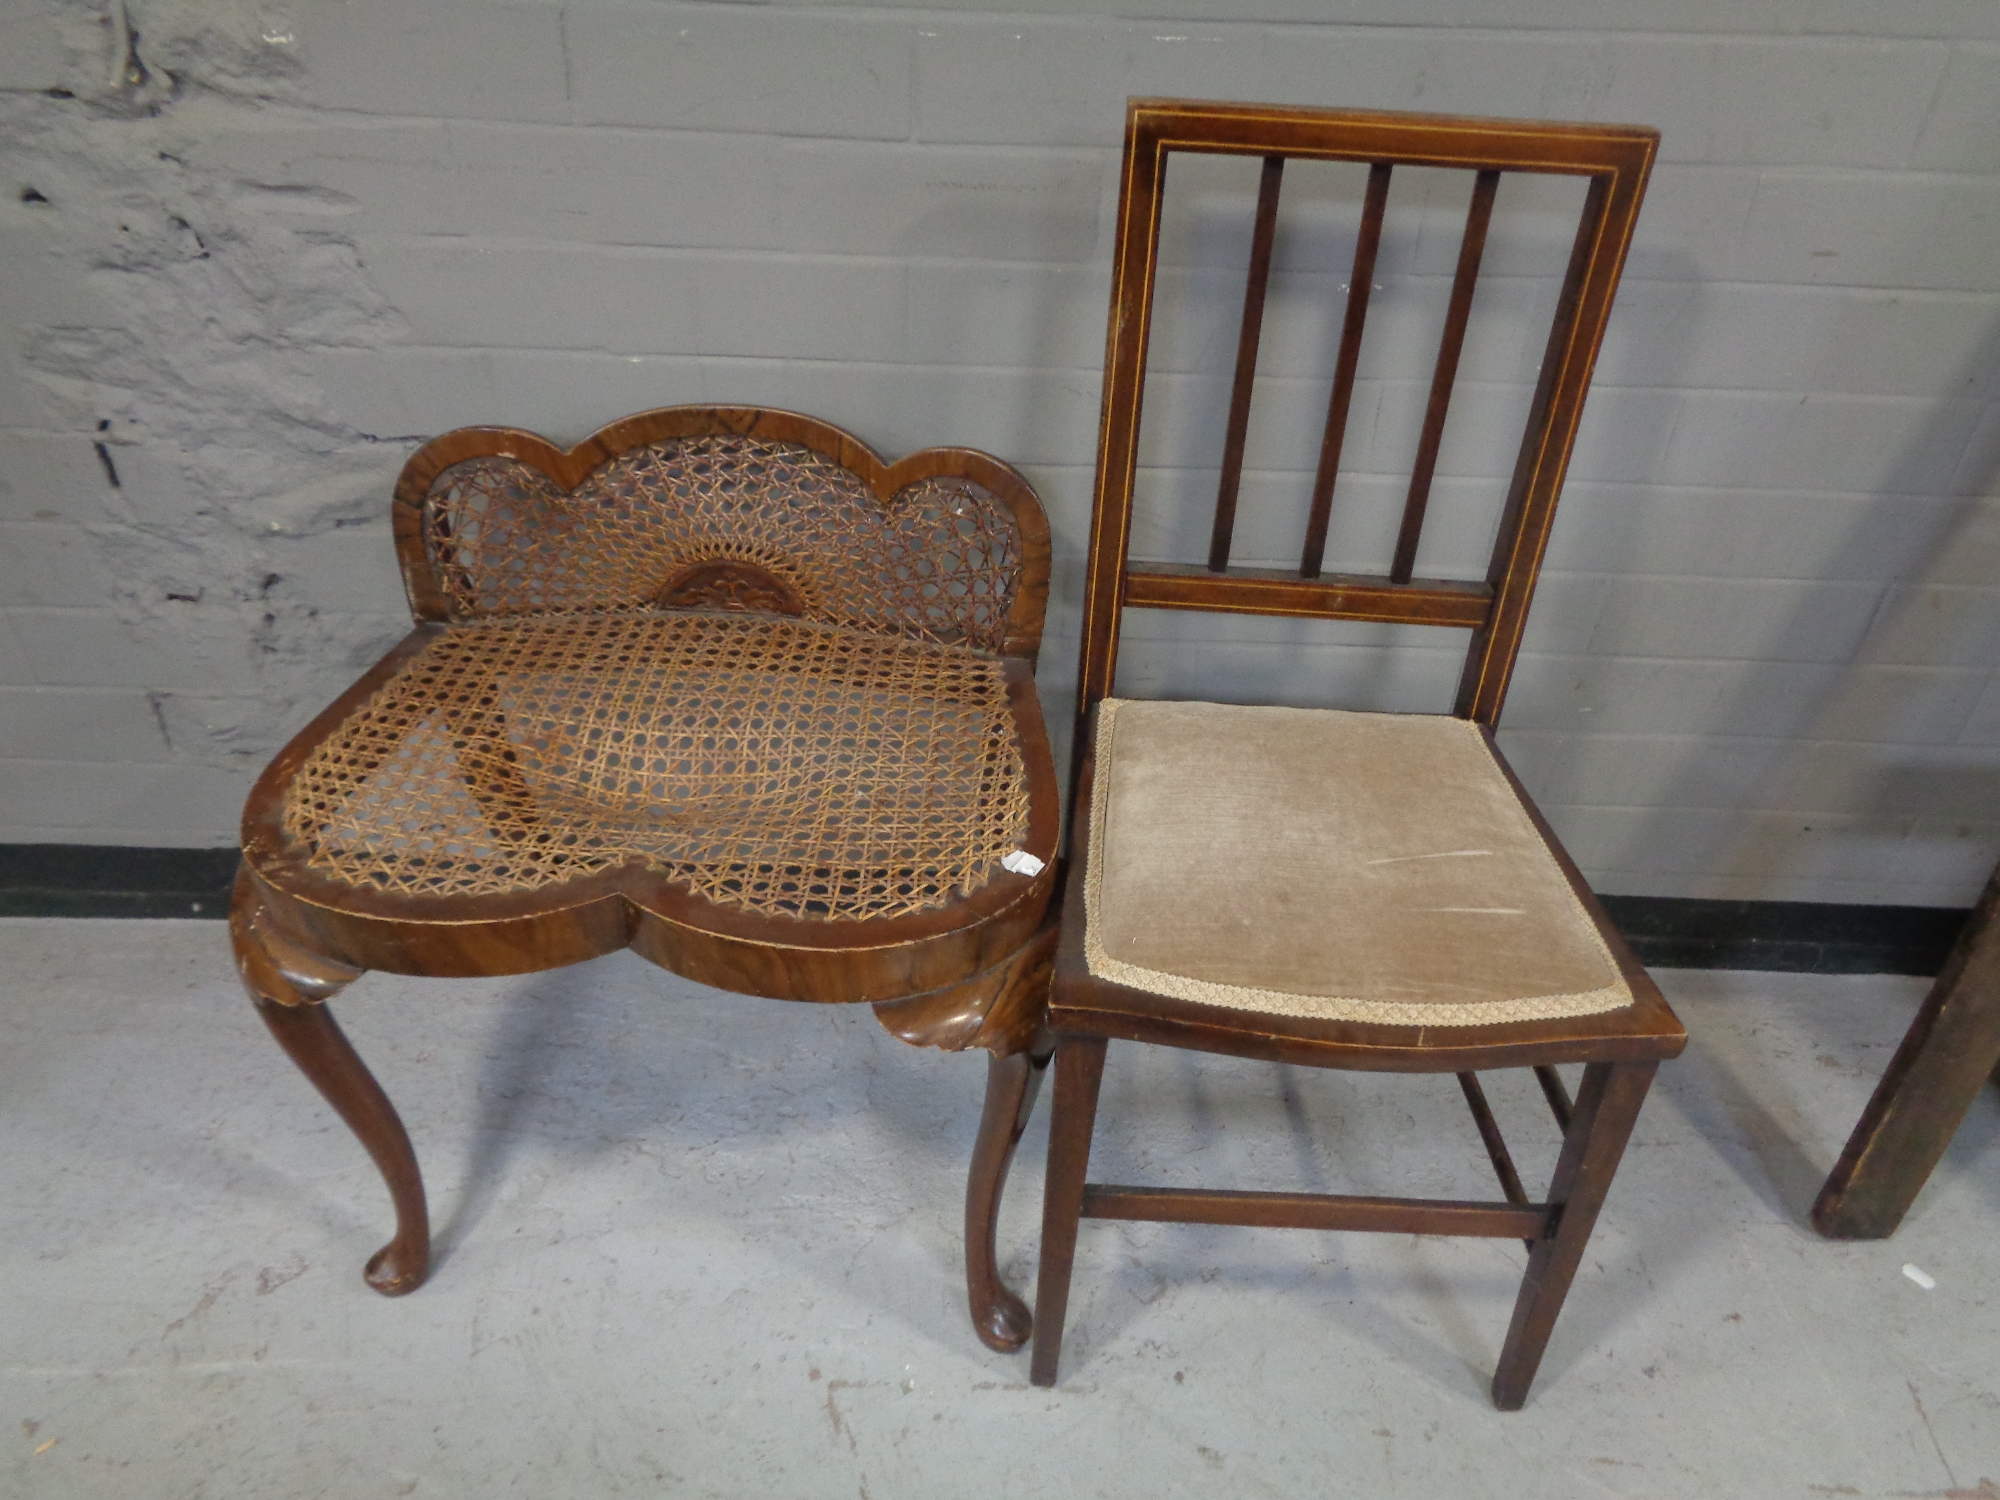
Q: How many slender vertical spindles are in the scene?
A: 3